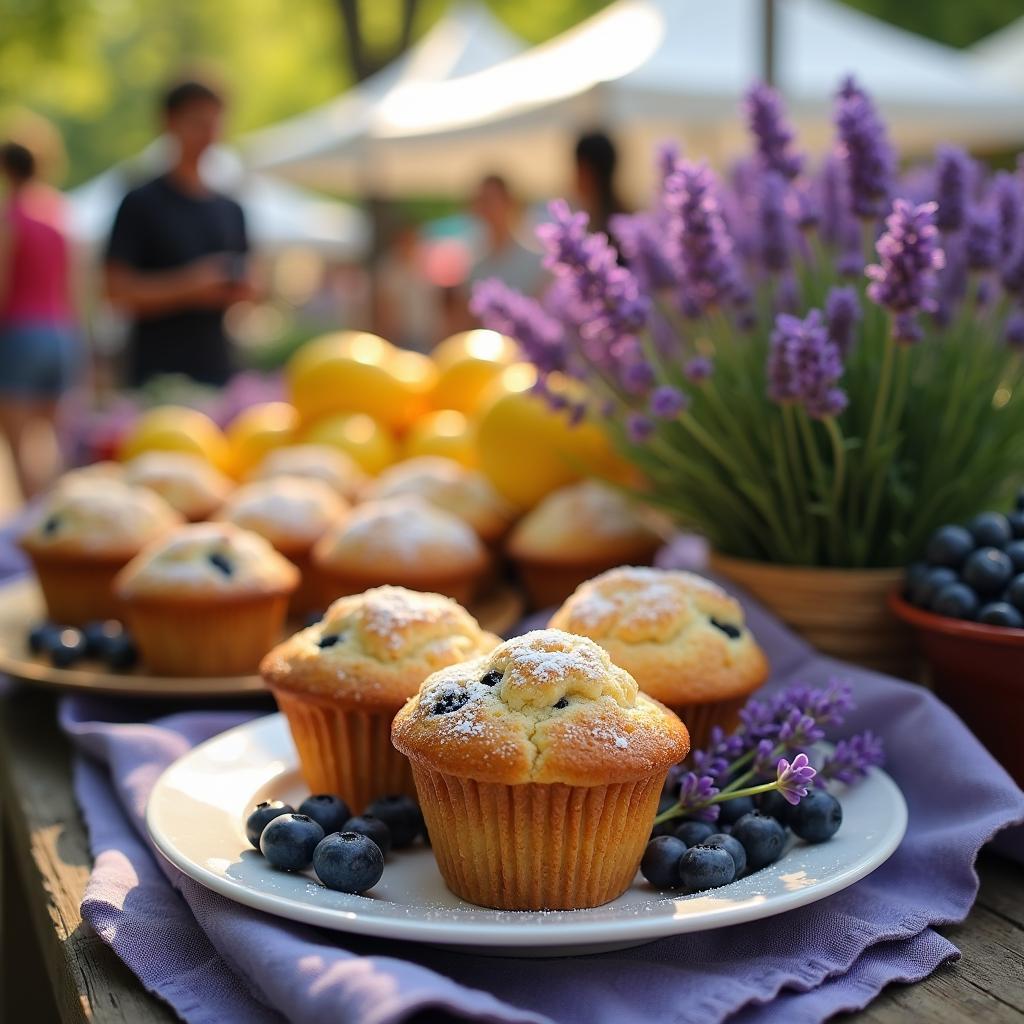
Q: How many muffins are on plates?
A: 11